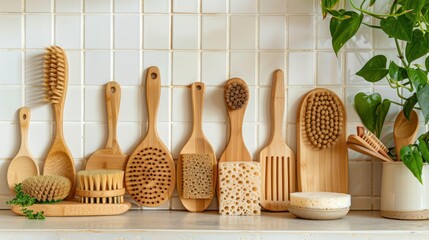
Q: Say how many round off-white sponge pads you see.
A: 1